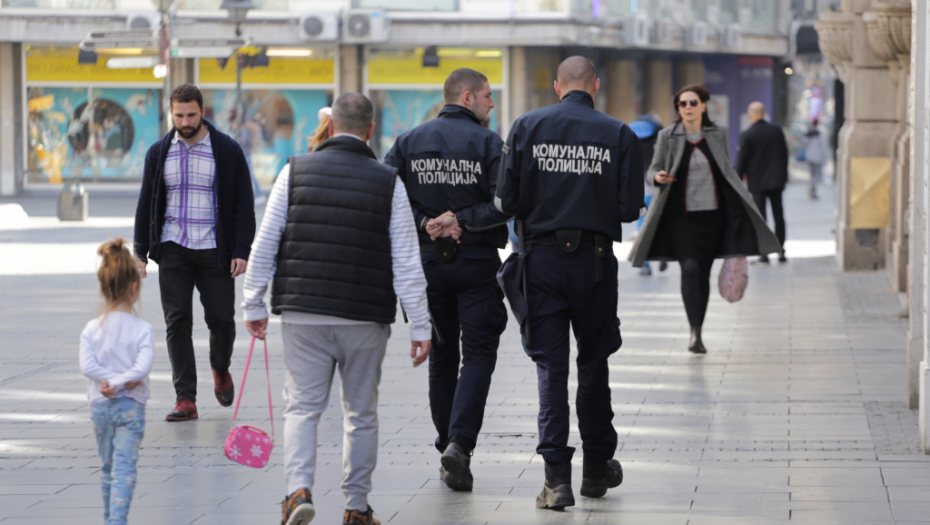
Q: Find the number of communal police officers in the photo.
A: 2